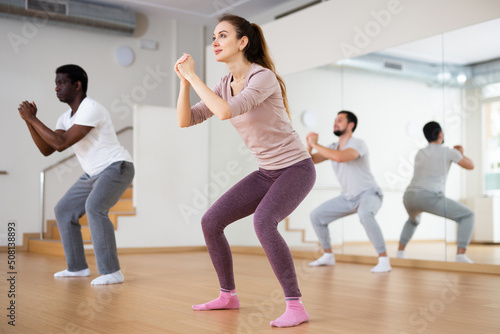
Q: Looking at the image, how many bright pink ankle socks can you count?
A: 2